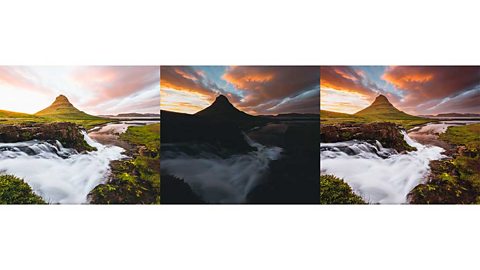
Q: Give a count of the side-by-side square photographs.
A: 3